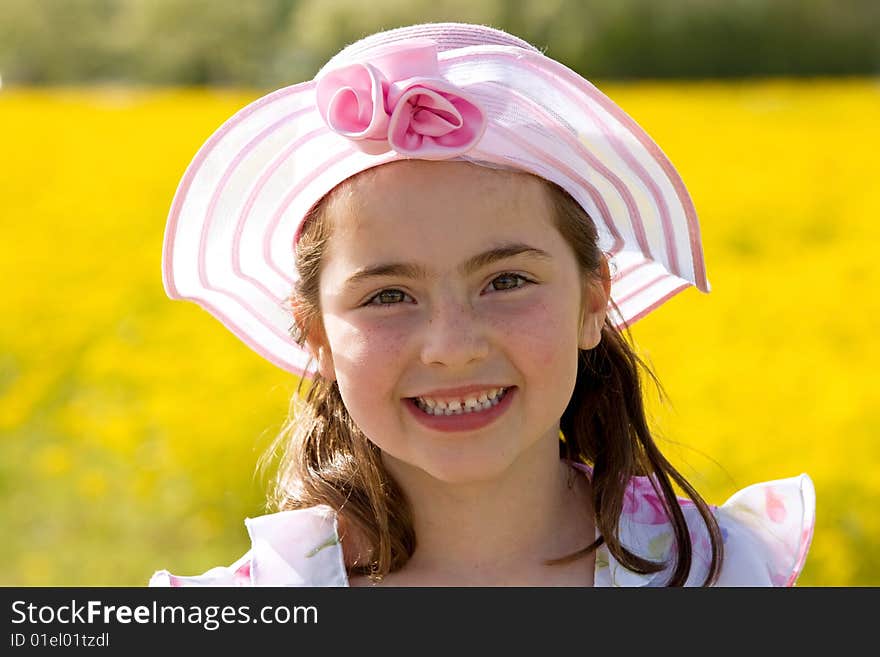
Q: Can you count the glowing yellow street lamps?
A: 0